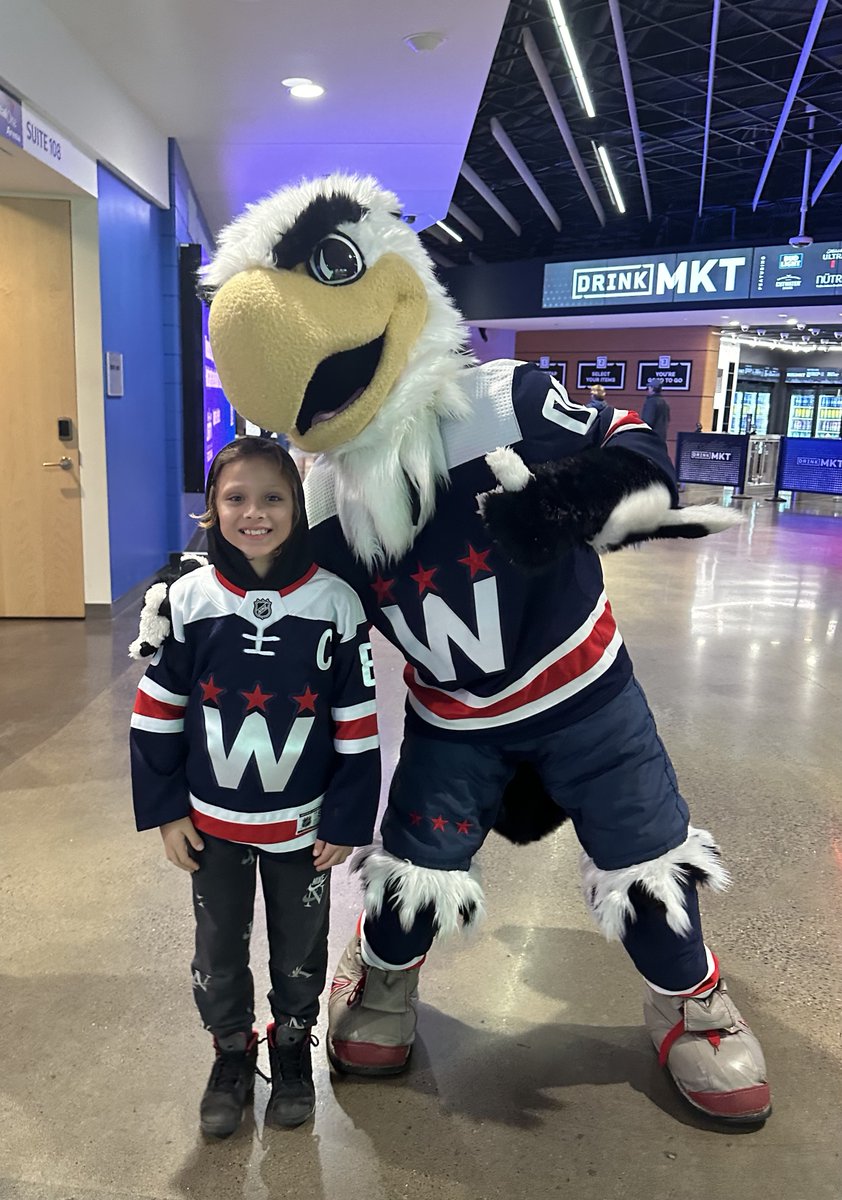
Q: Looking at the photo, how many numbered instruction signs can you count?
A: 3